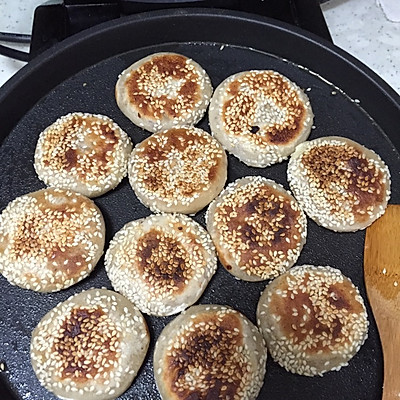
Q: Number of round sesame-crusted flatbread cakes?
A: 11